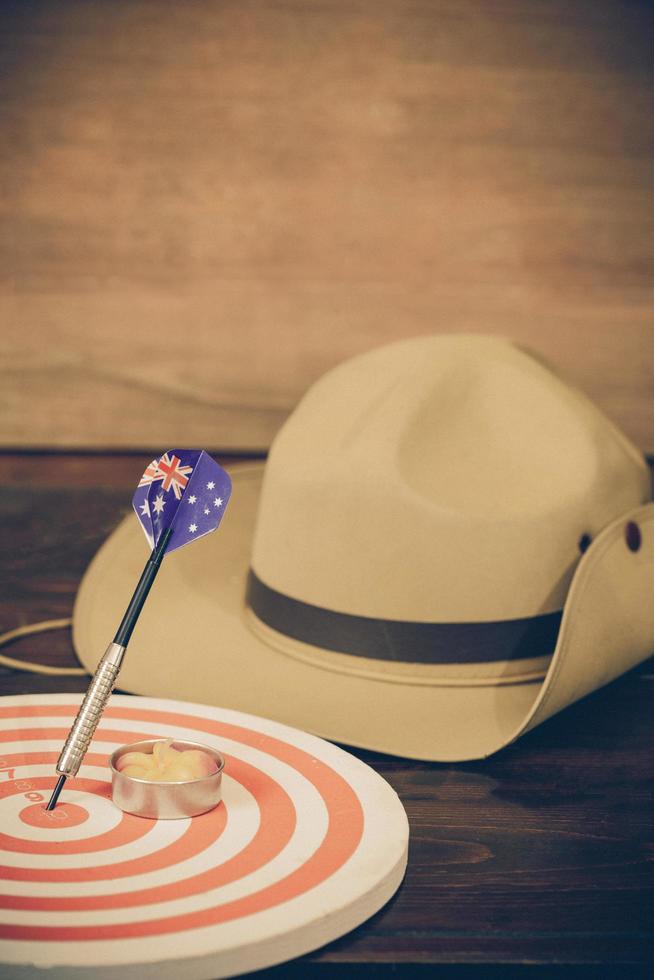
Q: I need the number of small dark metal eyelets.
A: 2